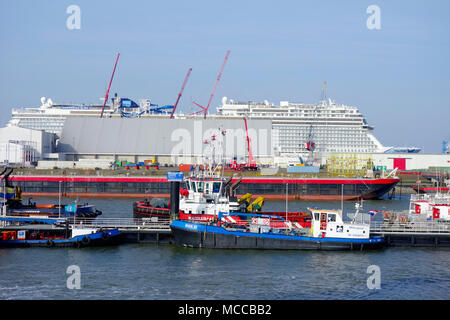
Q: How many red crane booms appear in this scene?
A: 4